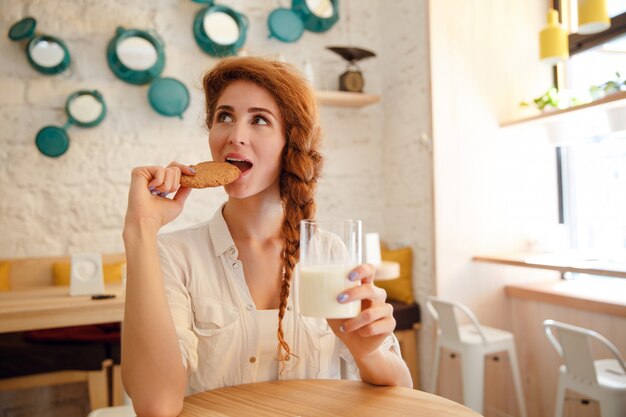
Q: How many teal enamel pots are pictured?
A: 5